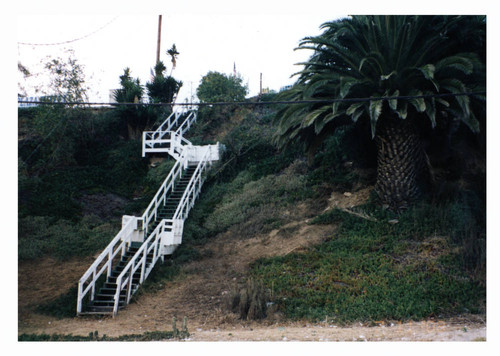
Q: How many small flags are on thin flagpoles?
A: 2